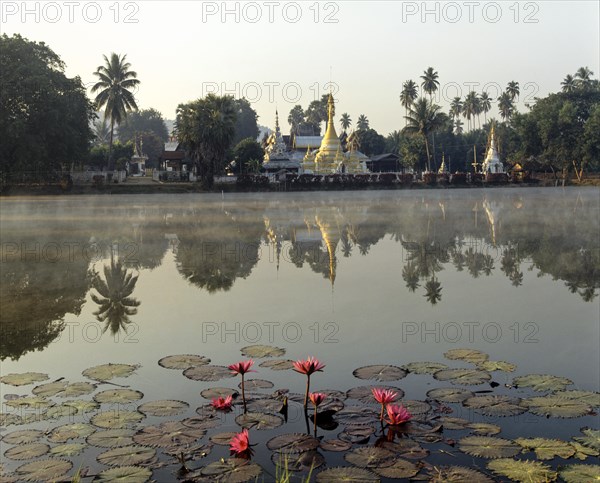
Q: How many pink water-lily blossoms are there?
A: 7